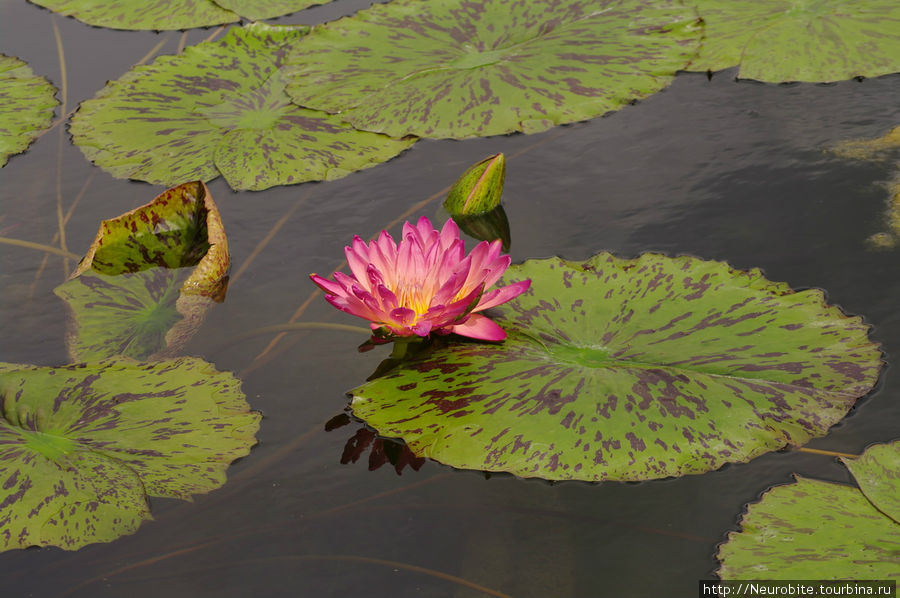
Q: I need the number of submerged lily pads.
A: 1